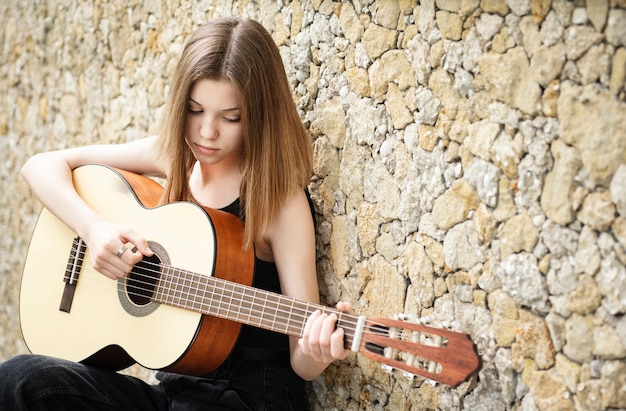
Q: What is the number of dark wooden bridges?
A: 1